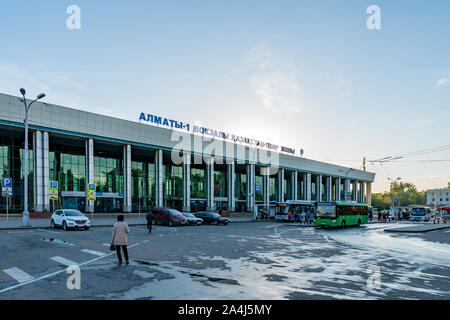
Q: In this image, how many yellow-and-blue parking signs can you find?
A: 2